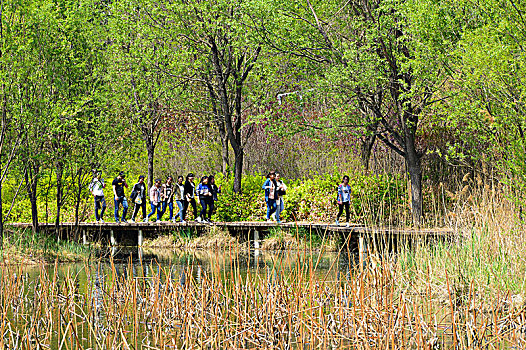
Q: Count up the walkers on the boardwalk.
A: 12